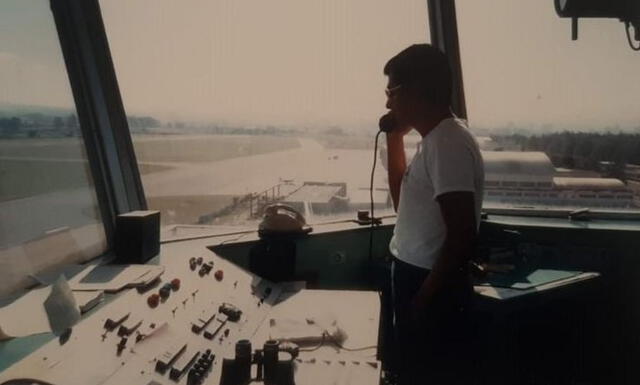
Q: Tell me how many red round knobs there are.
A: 3